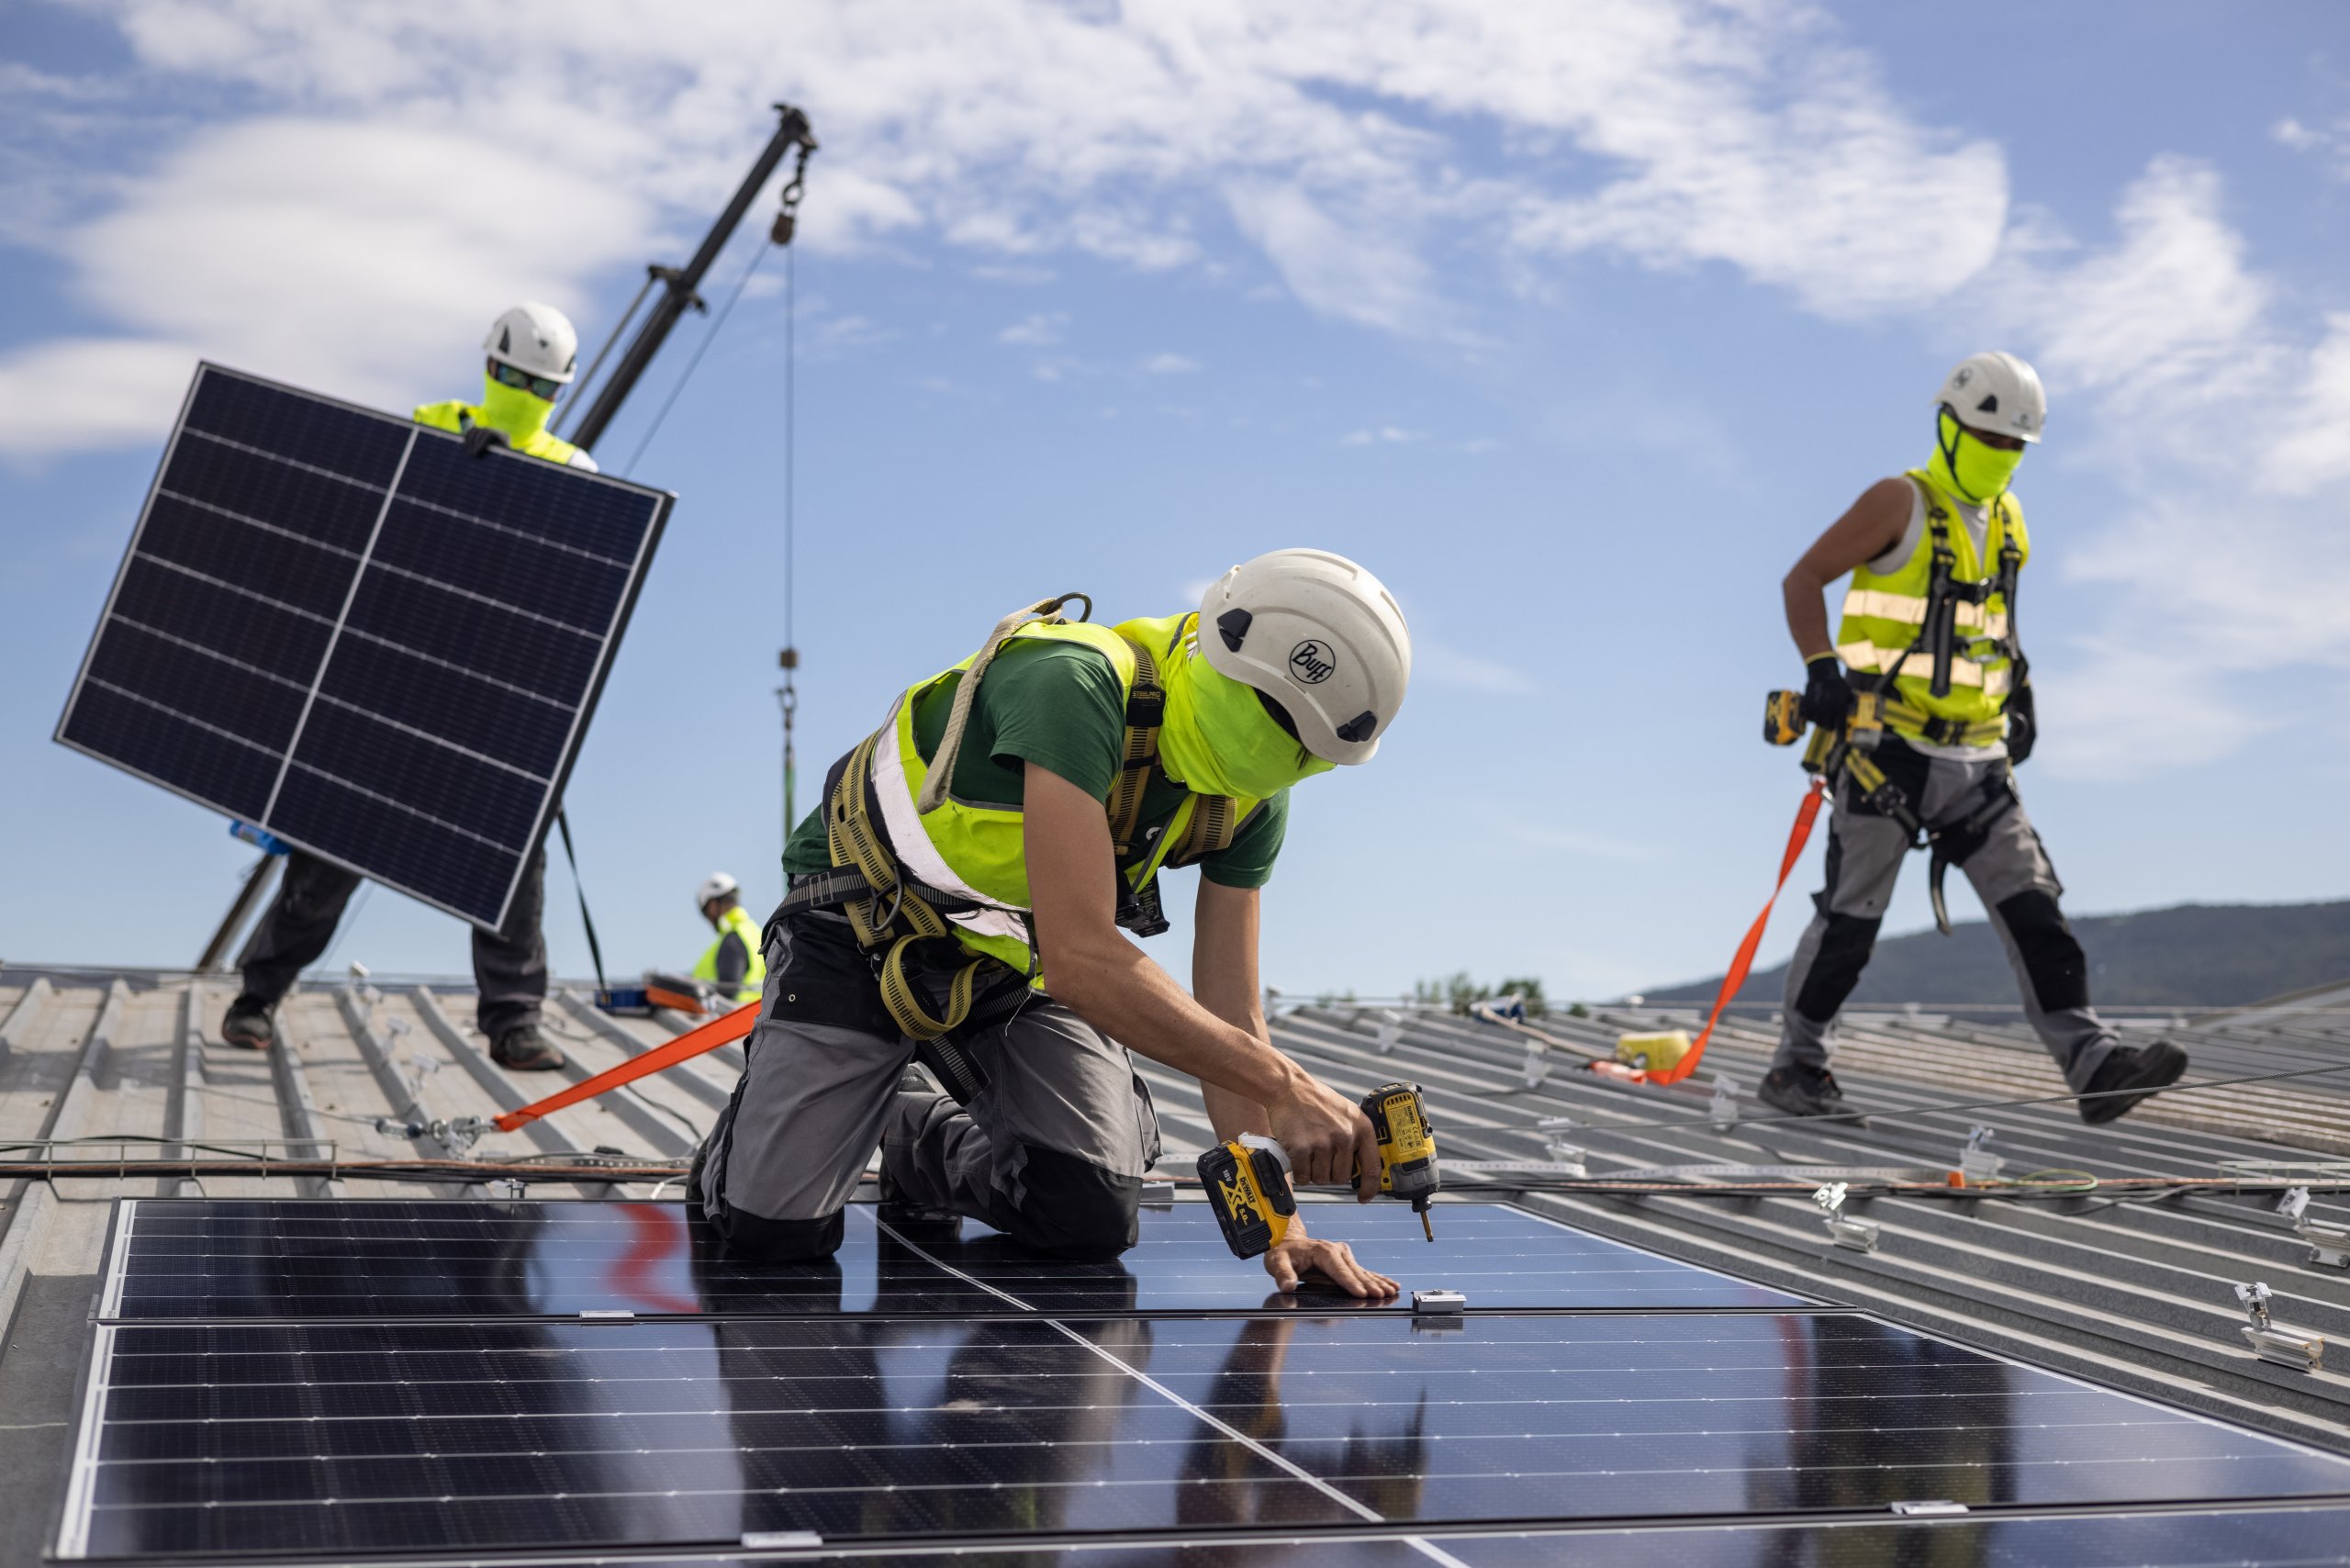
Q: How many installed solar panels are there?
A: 3